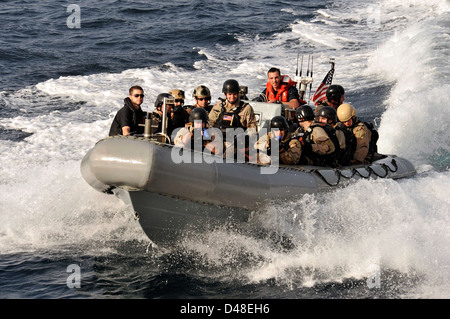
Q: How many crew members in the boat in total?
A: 12